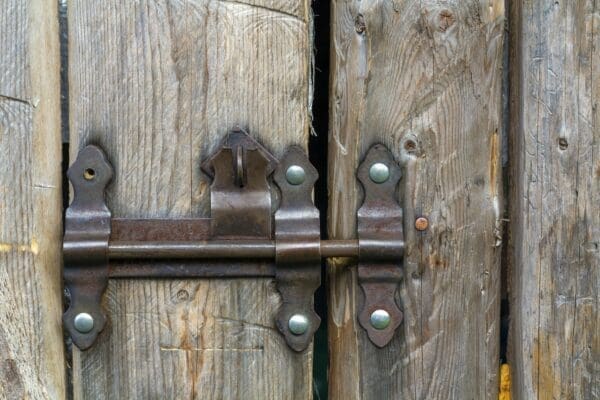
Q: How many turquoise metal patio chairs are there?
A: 0